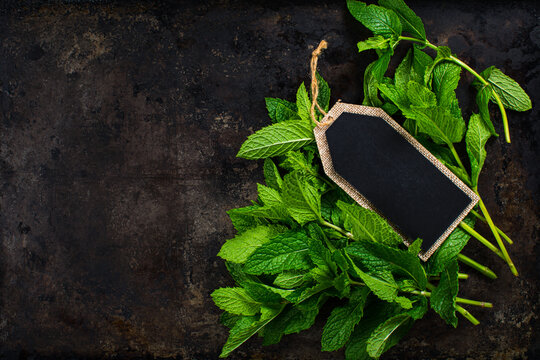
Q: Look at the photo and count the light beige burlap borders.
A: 1